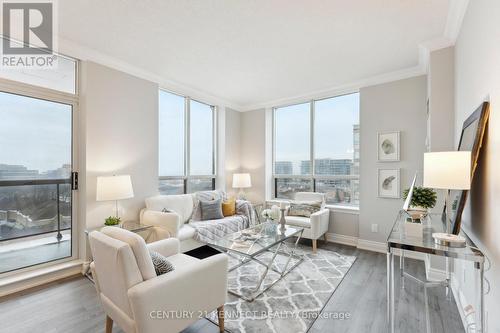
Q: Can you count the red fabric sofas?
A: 0